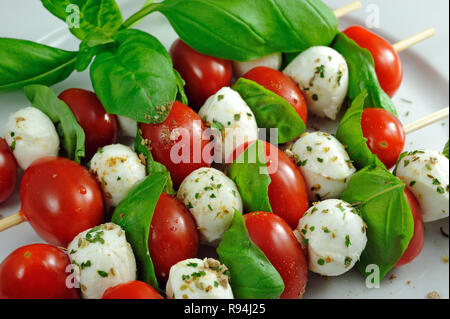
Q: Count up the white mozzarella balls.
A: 12